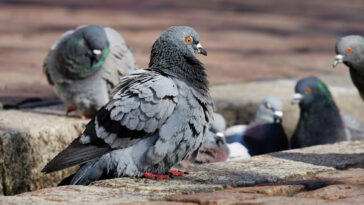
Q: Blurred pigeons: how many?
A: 5